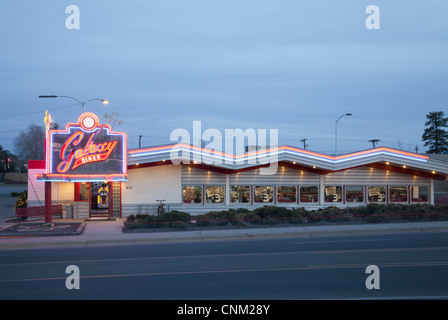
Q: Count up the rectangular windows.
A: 11